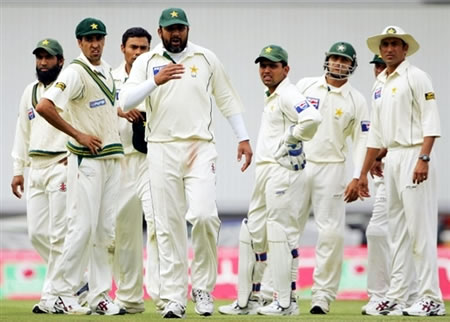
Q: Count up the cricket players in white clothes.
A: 8